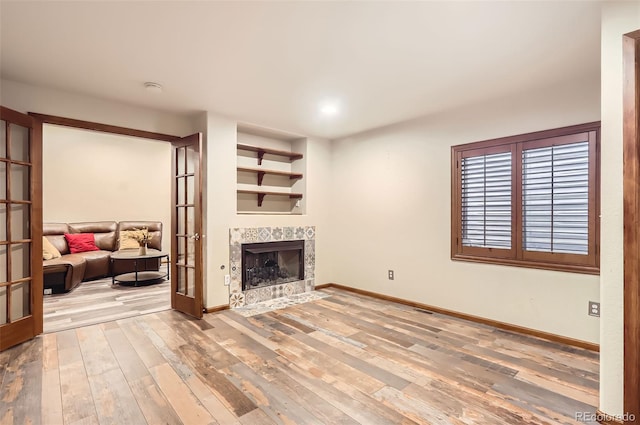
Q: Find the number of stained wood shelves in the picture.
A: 3